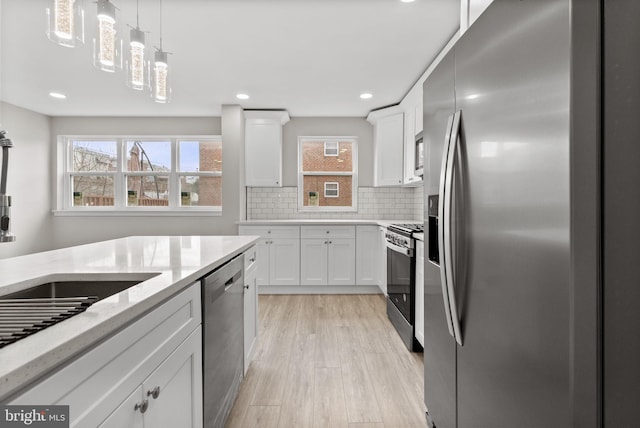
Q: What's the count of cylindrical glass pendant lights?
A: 4